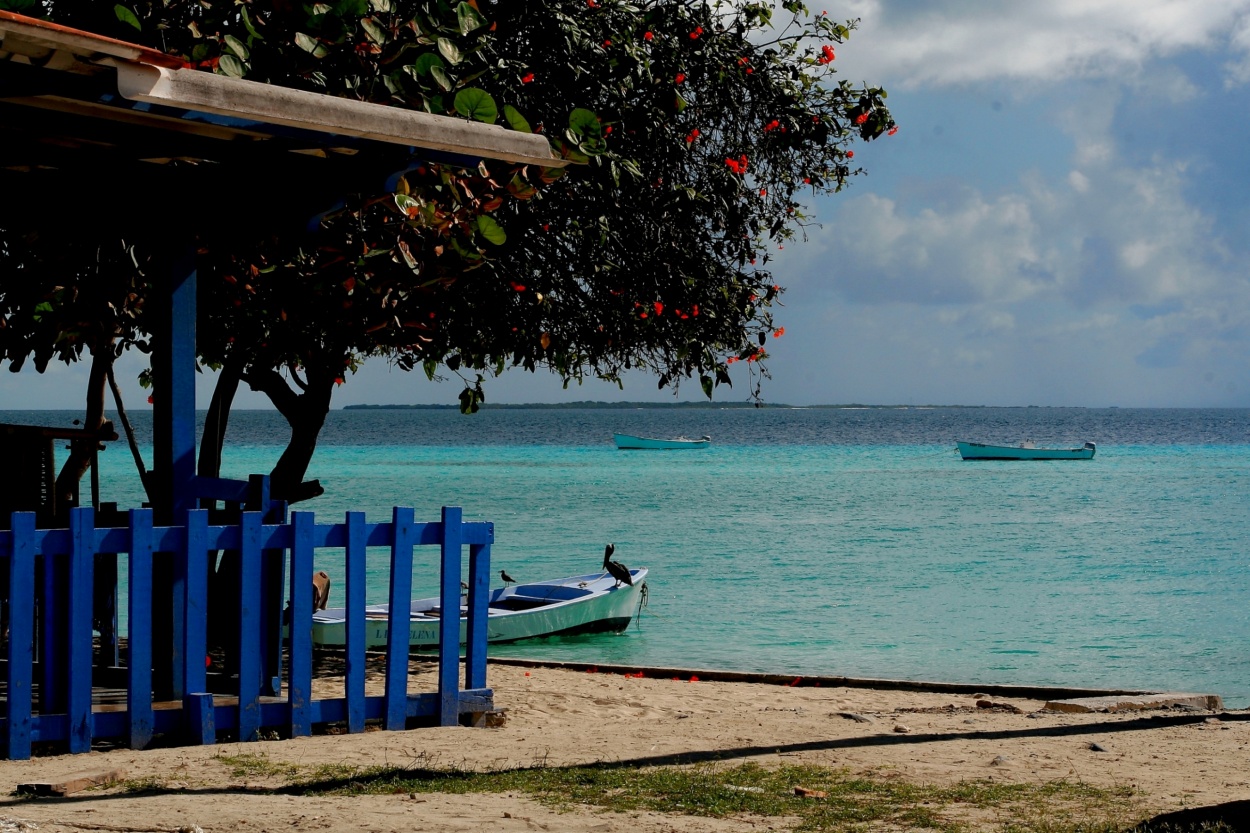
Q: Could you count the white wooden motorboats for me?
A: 1